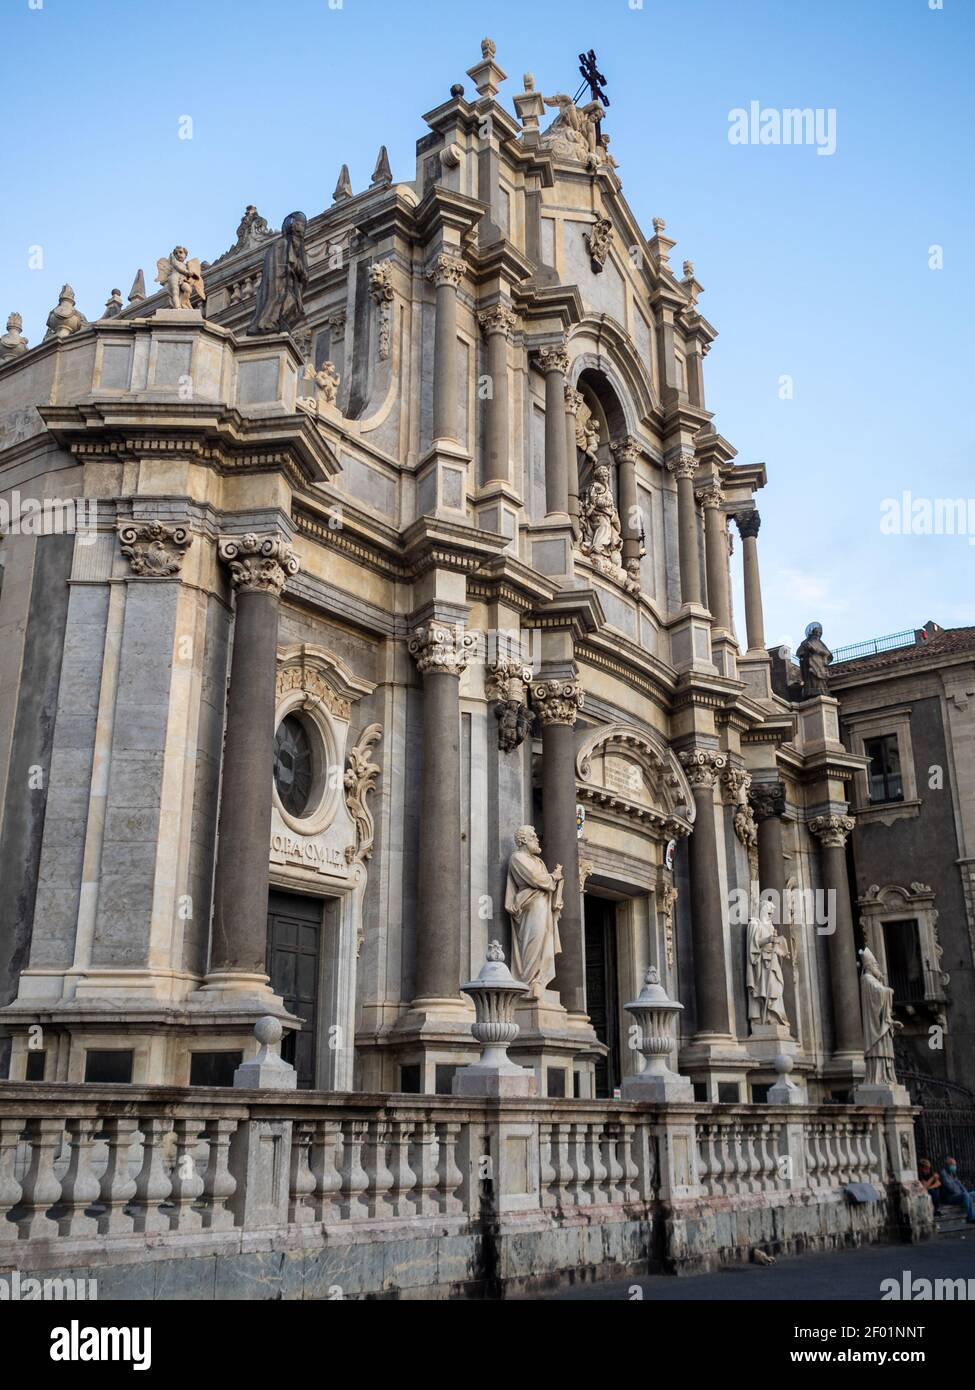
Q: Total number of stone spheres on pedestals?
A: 2